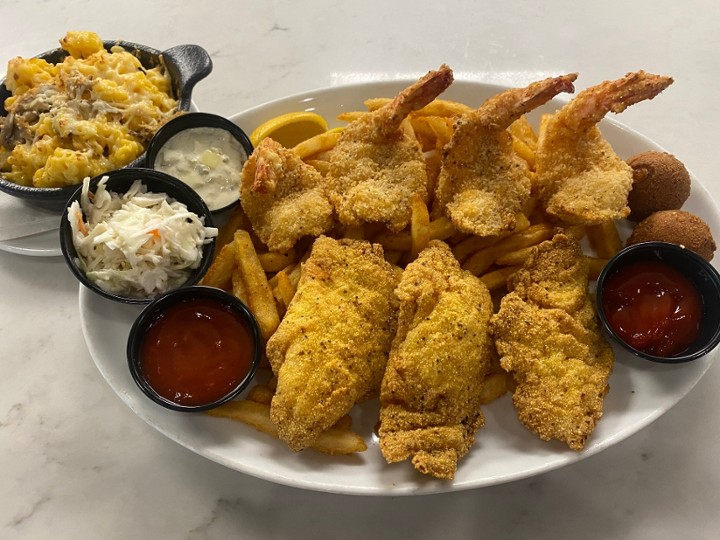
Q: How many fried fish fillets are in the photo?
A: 3